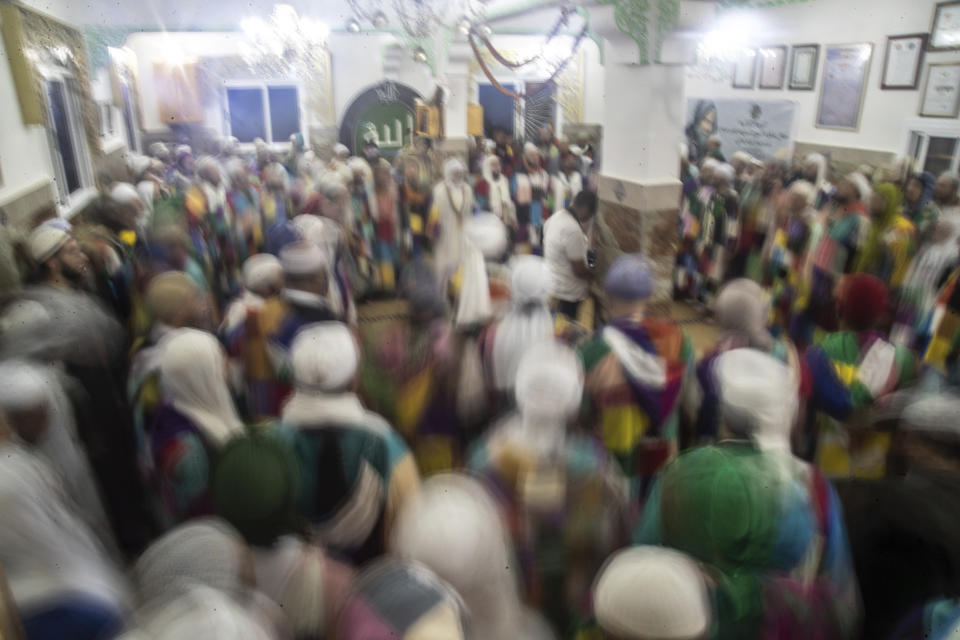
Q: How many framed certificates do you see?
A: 7